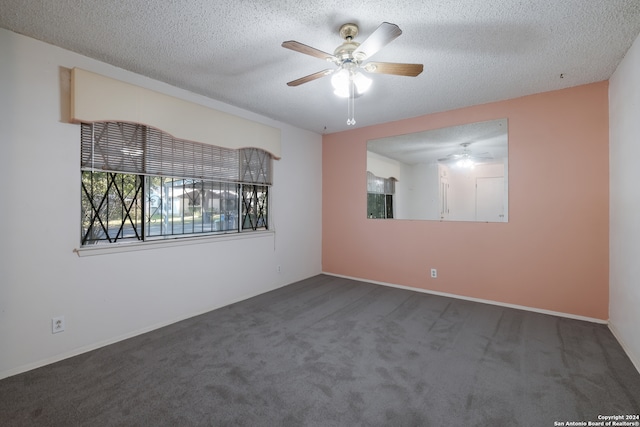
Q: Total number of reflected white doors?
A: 2